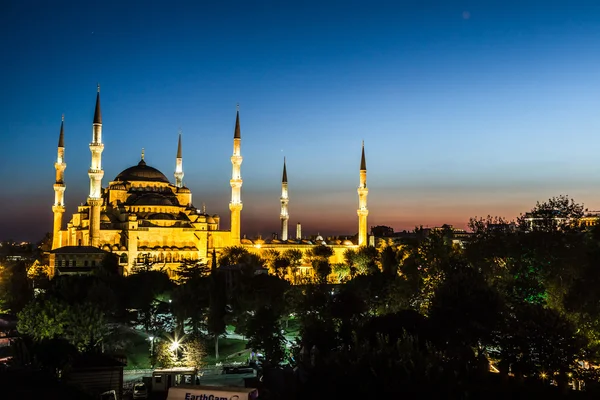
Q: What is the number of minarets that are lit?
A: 6